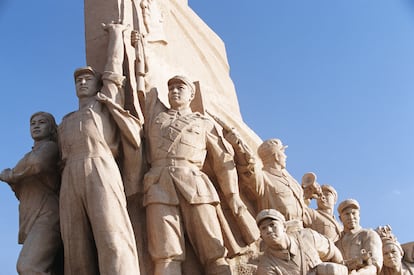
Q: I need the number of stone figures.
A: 8